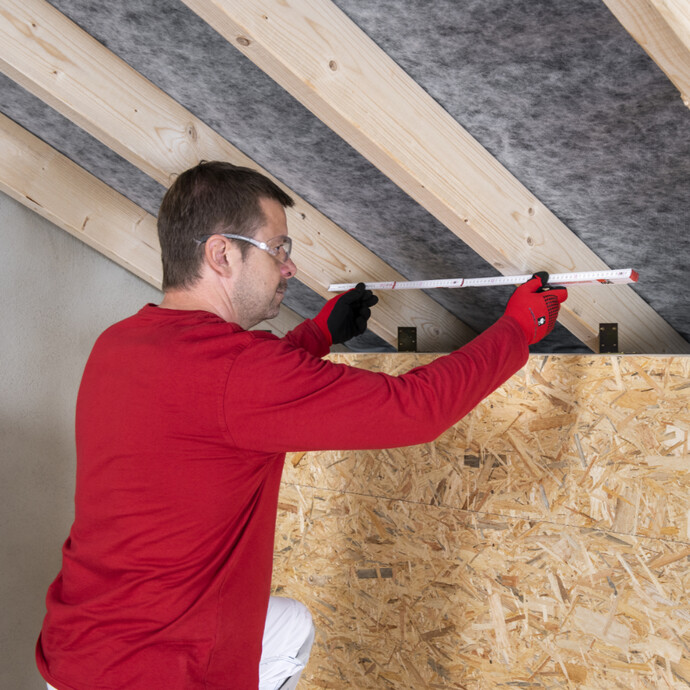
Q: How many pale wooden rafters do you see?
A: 4